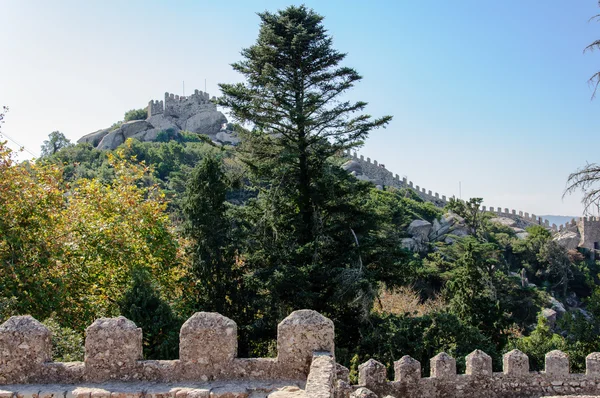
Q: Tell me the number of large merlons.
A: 4